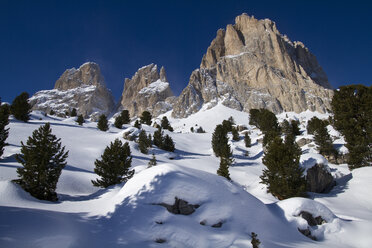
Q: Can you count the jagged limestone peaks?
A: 3